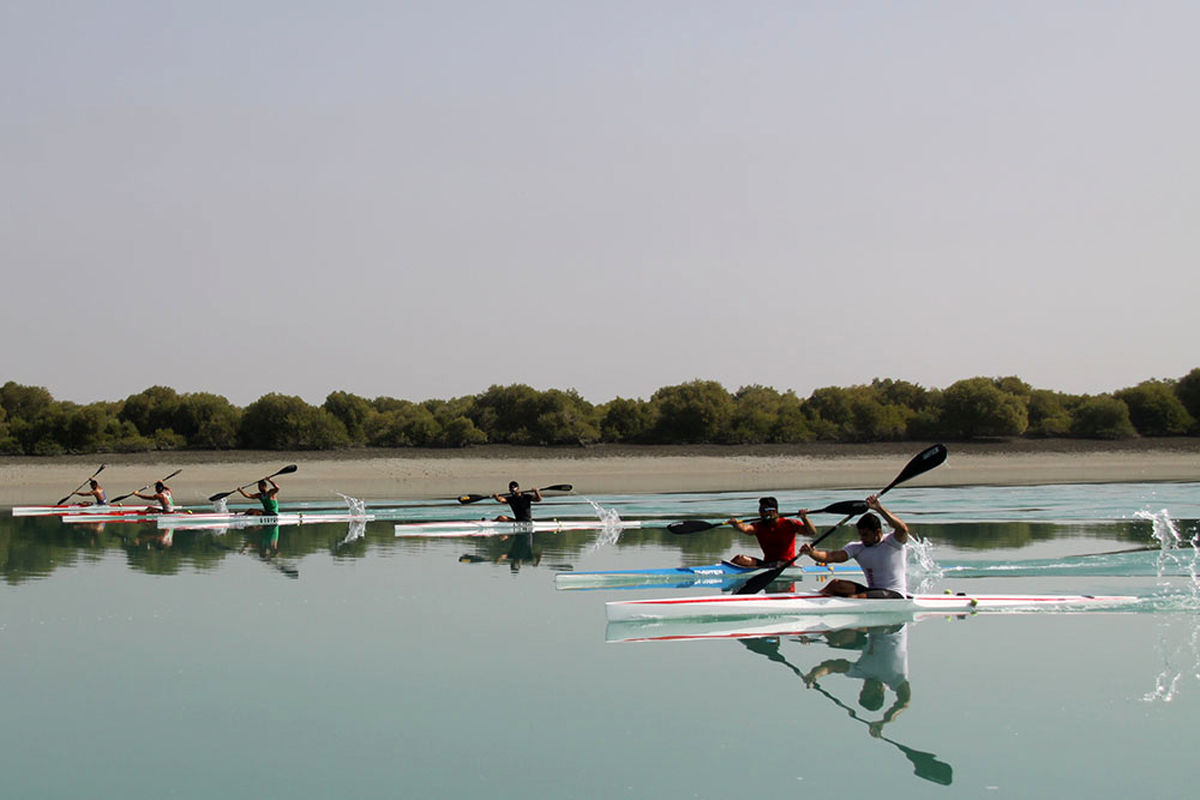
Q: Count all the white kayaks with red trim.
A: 5